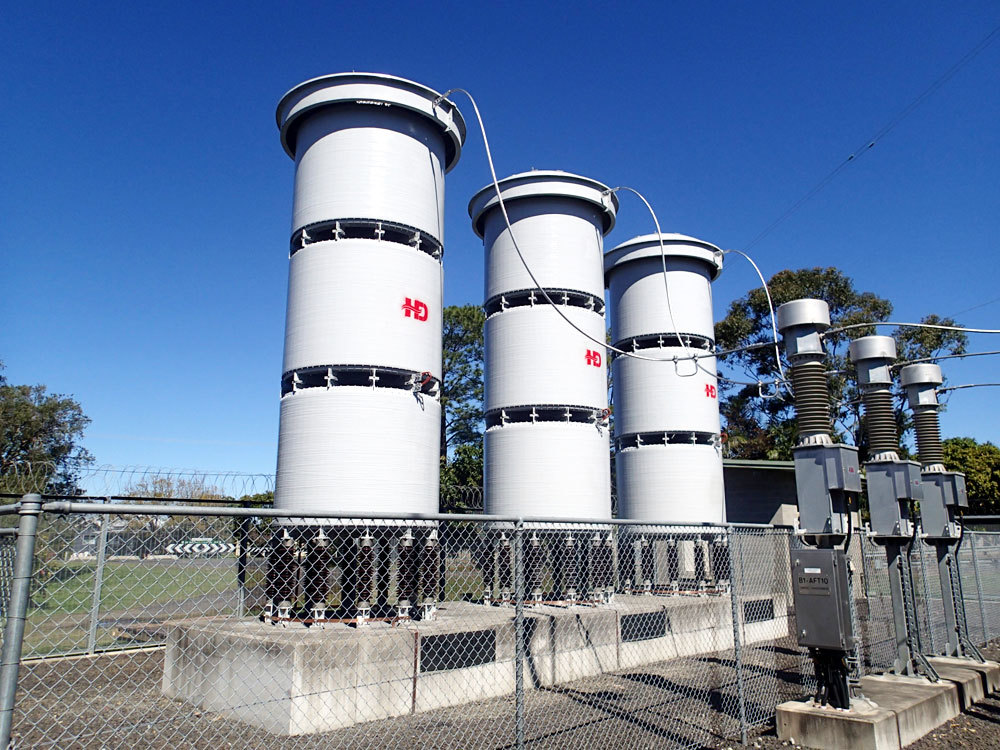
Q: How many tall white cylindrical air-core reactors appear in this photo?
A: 3